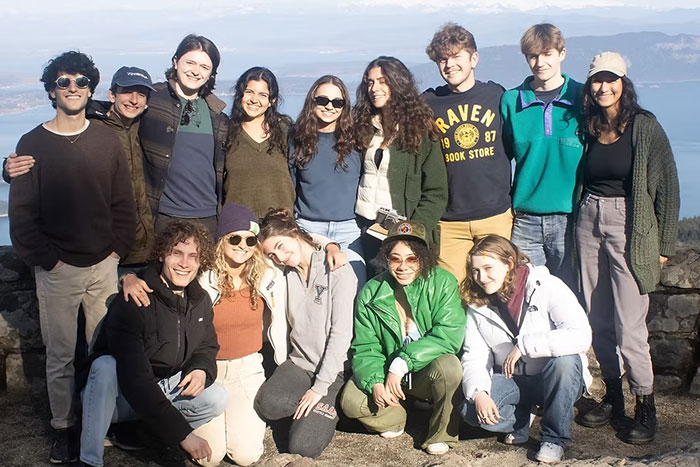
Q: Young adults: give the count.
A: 14